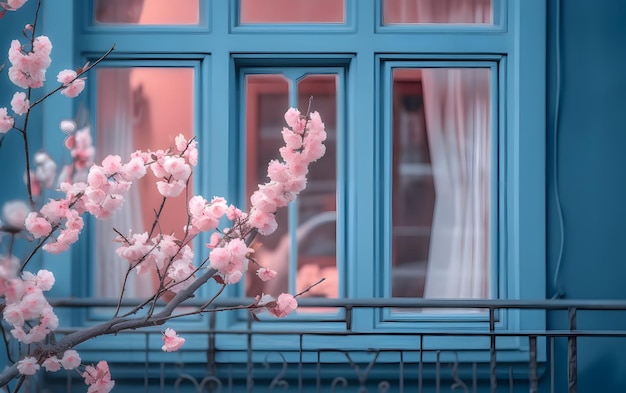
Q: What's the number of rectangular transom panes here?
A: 3